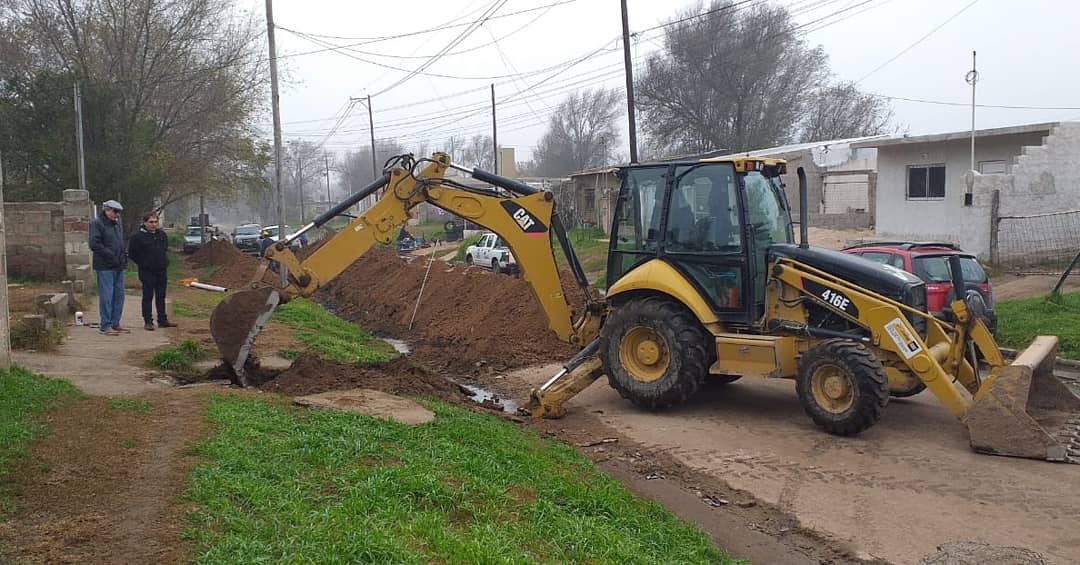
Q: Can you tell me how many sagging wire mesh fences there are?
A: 1